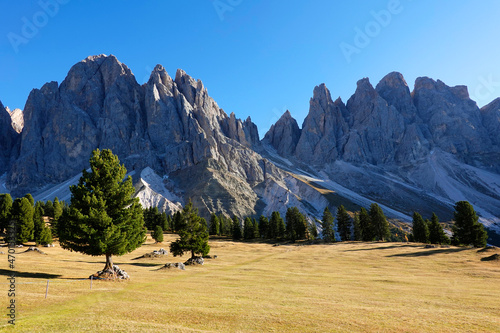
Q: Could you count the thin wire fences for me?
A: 1